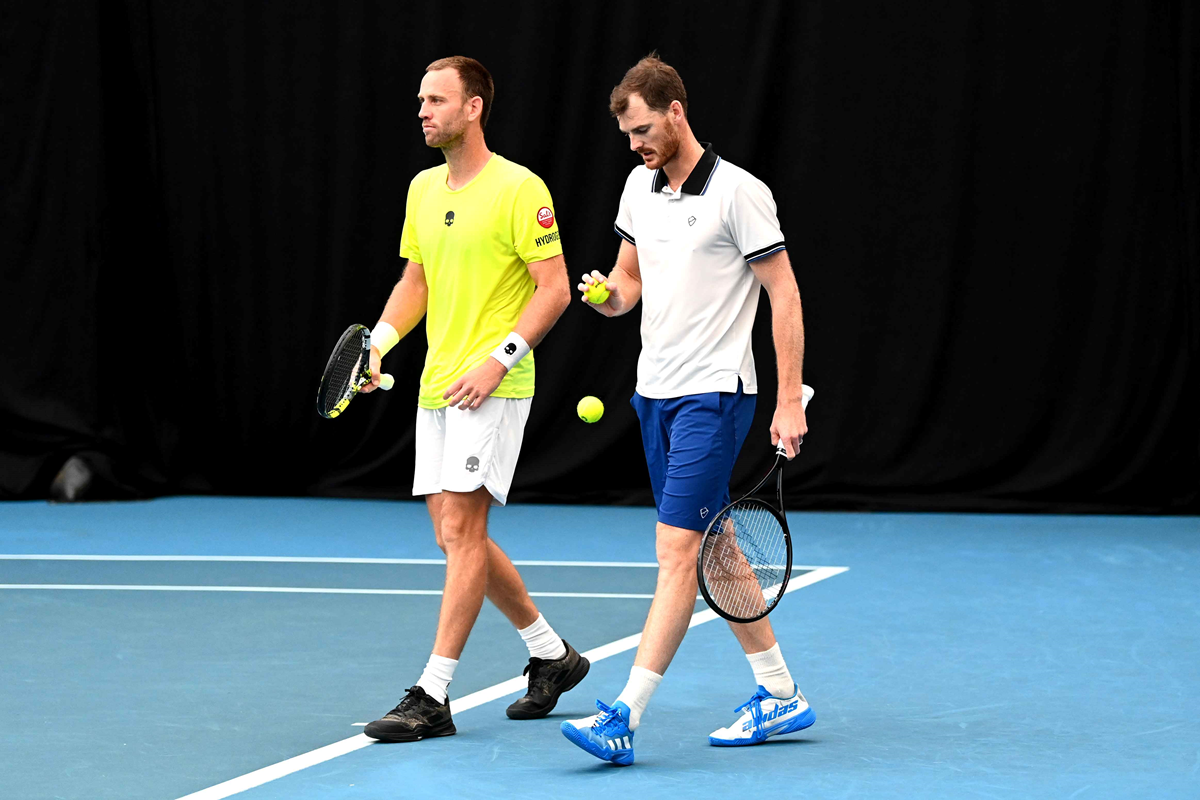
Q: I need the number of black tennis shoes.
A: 2